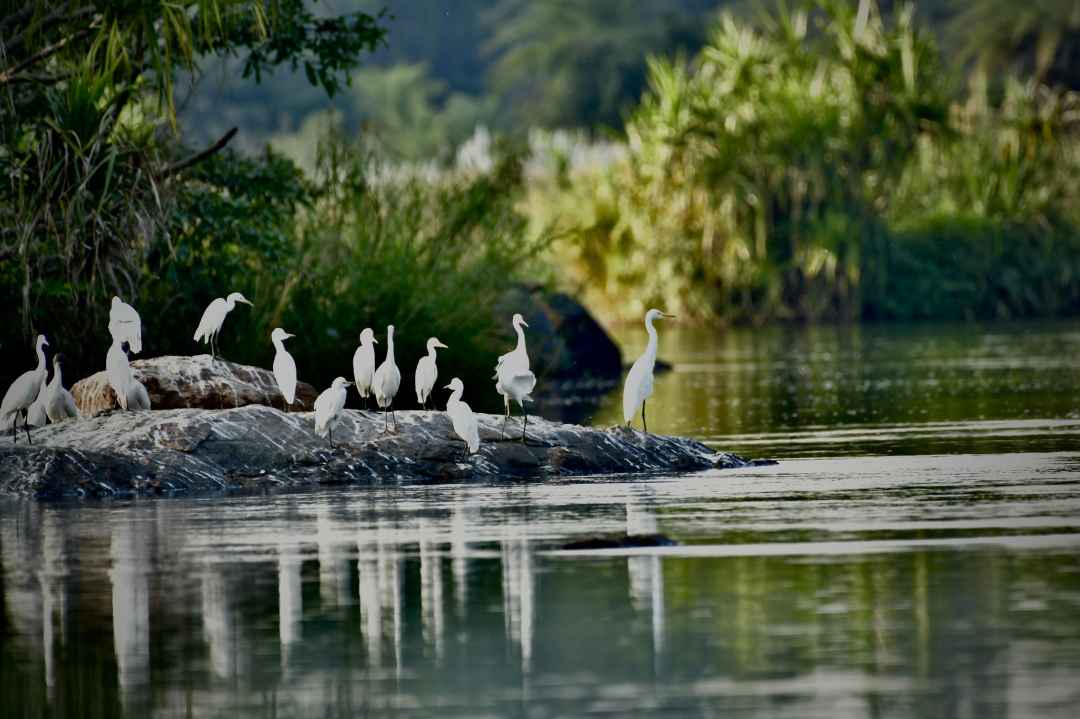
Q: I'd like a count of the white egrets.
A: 15